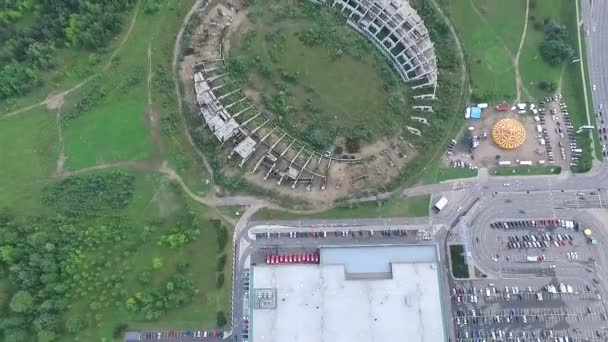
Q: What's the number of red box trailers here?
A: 12